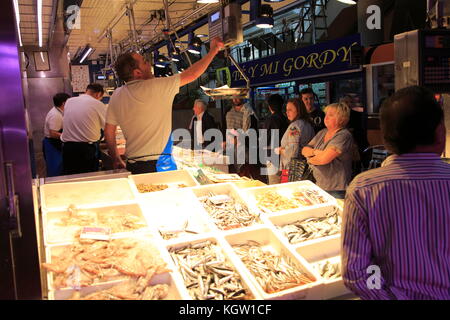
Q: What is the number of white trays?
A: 12